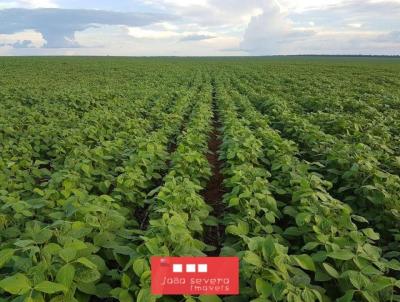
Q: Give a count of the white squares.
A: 3